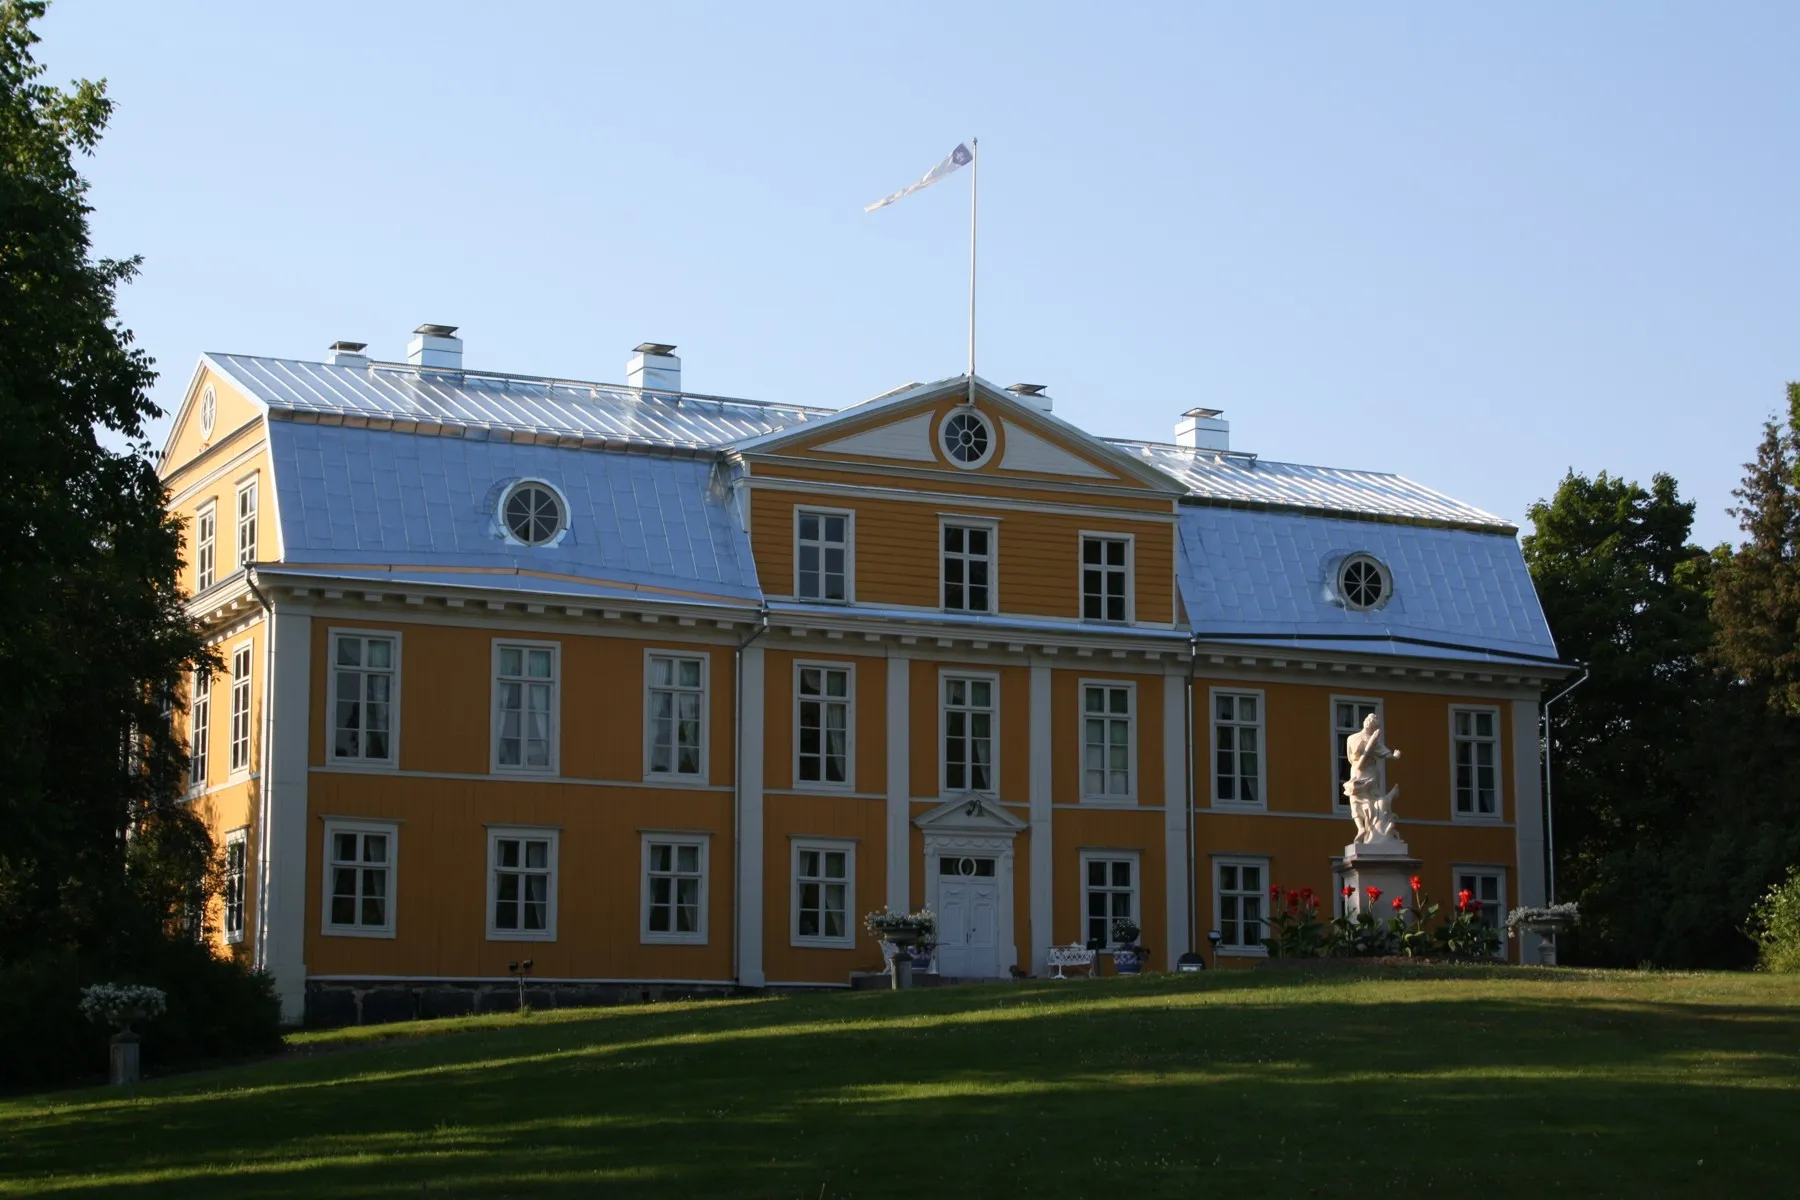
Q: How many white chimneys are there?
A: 5